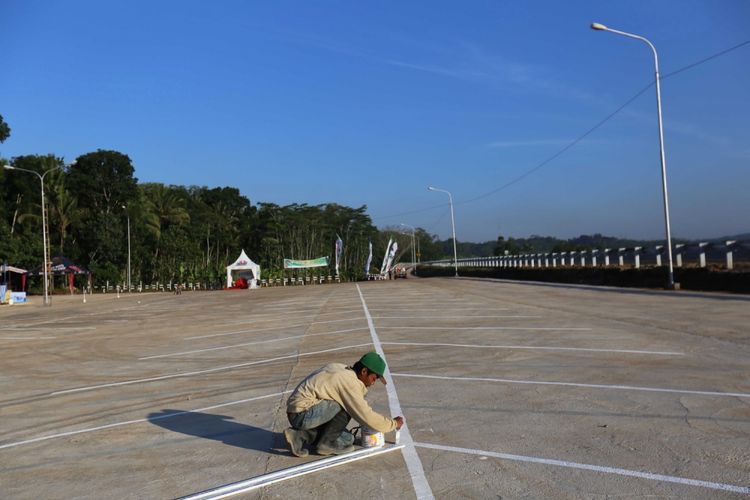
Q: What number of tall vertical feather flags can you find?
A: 4